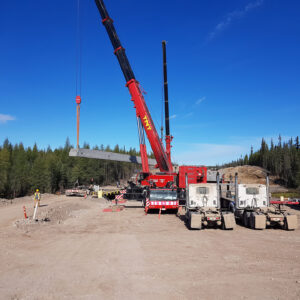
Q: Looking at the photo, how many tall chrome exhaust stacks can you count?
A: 4